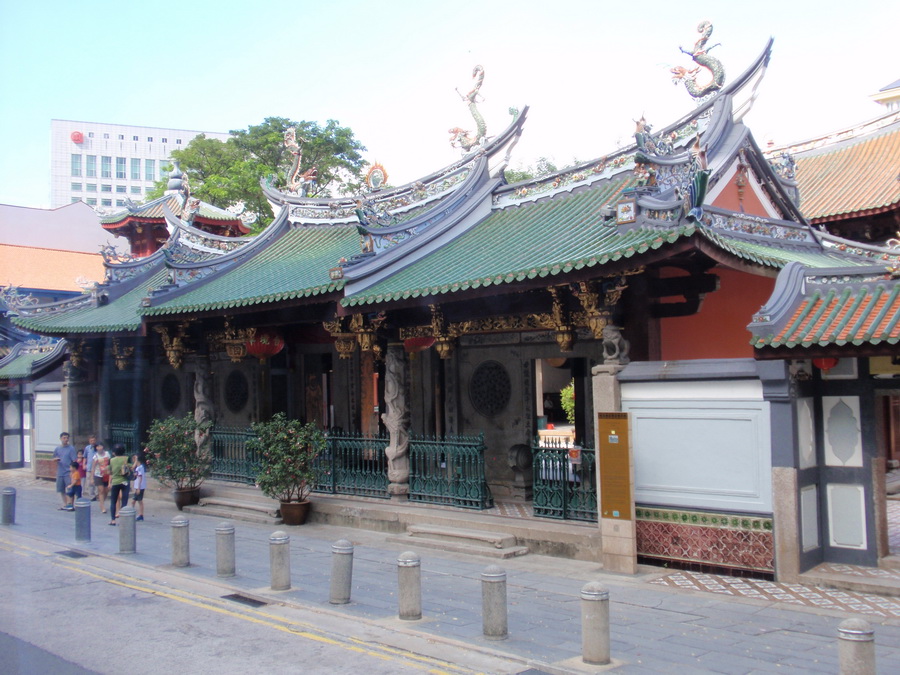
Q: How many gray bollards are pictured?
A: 11